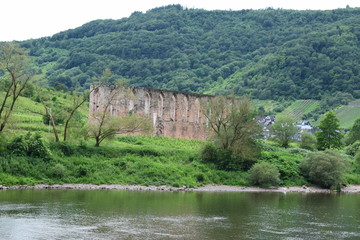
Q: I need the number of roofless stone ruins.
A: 1